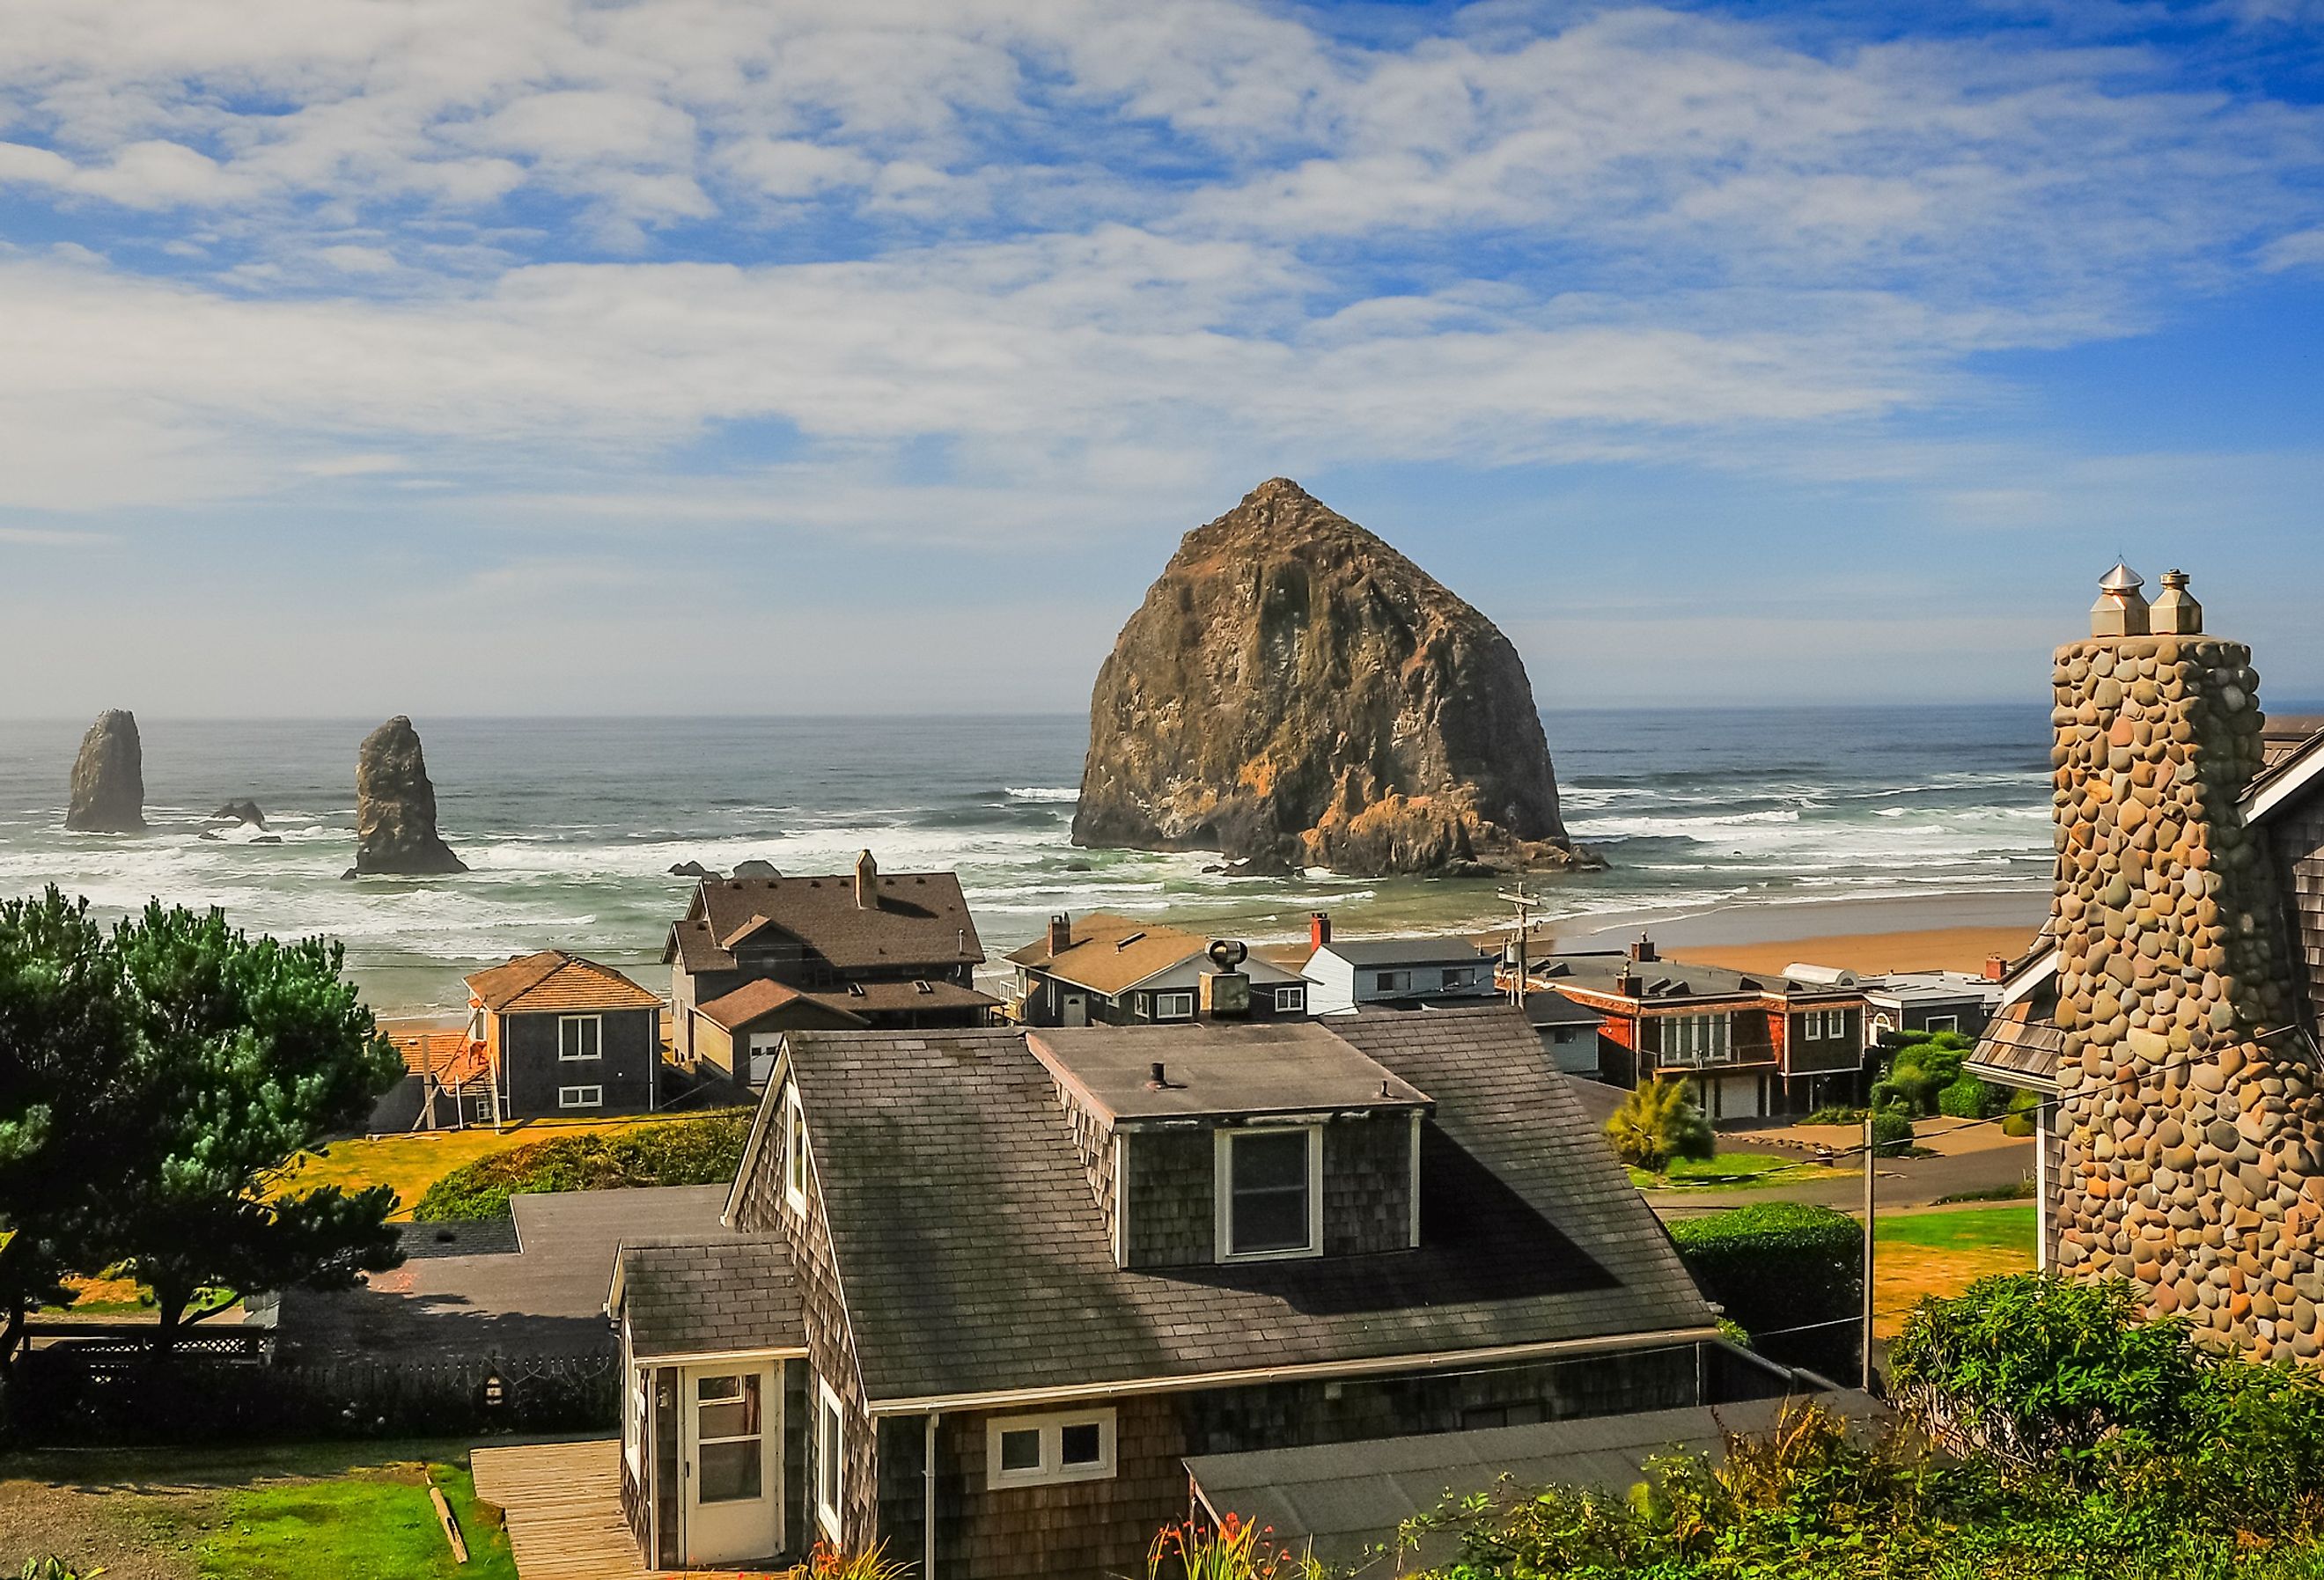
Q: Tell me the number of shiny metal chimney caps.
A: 2